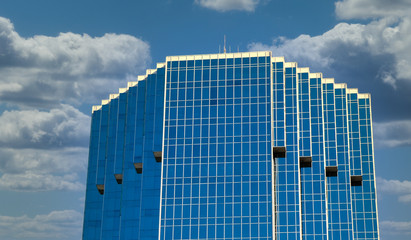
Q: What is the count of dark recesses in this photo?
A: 8